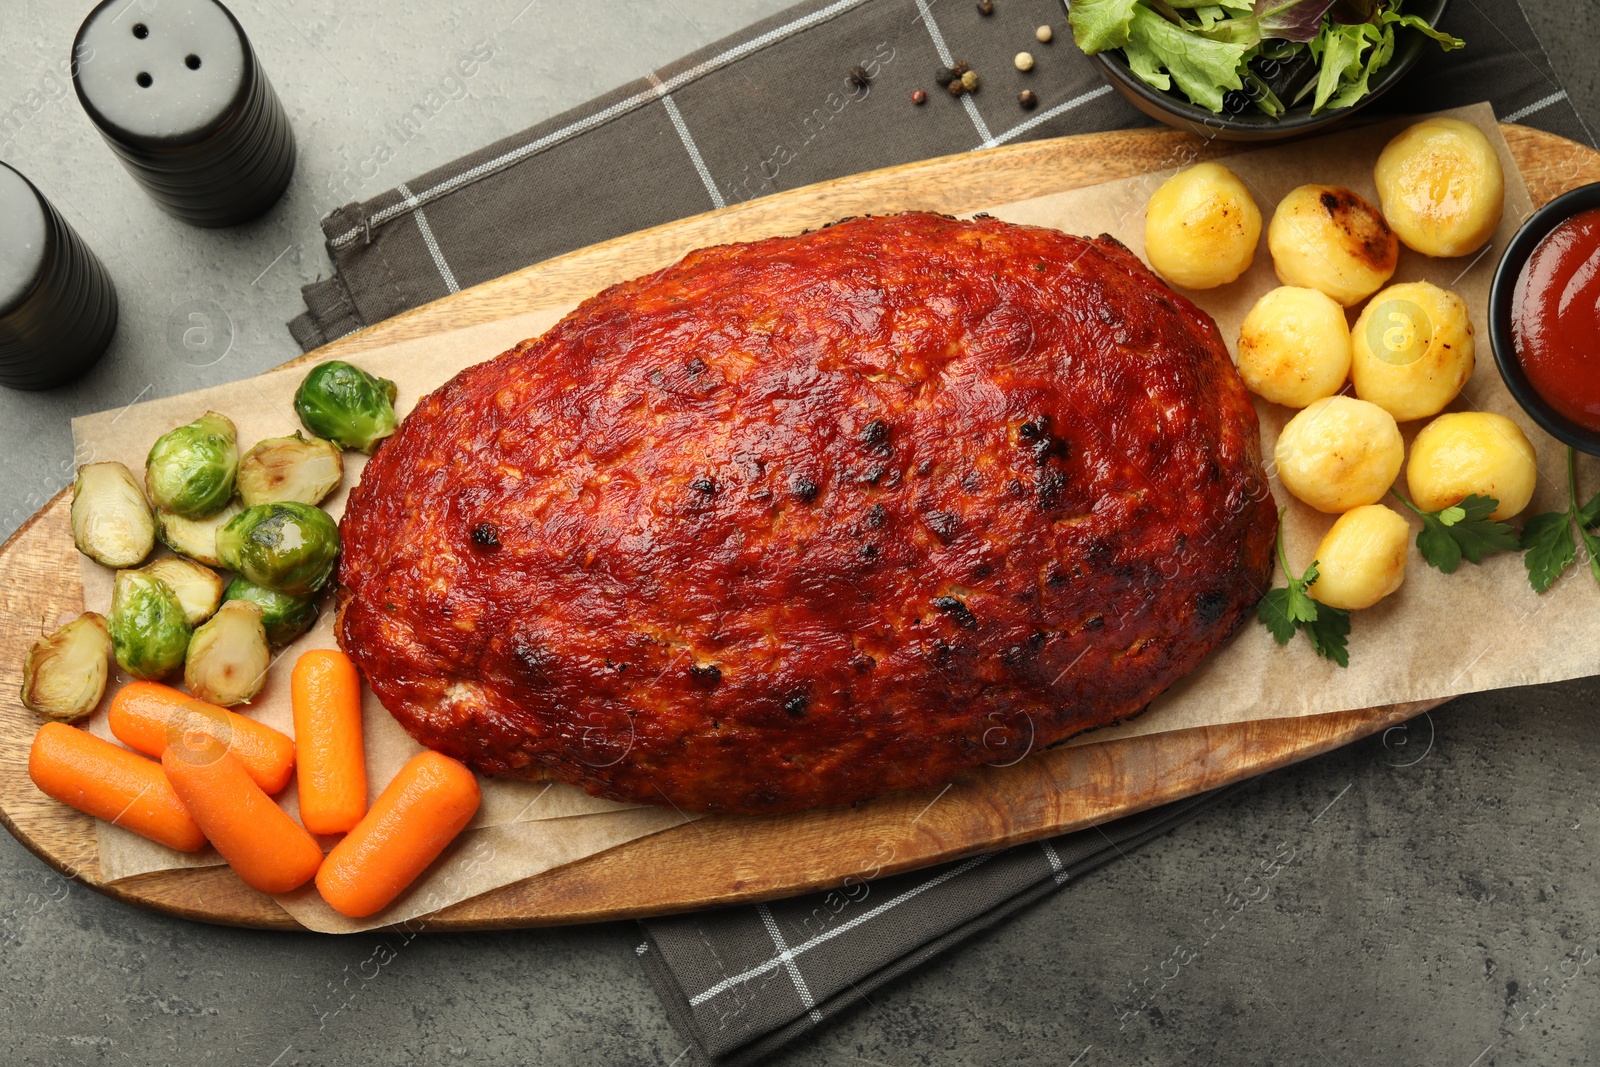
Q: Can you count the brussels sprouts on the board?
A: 11